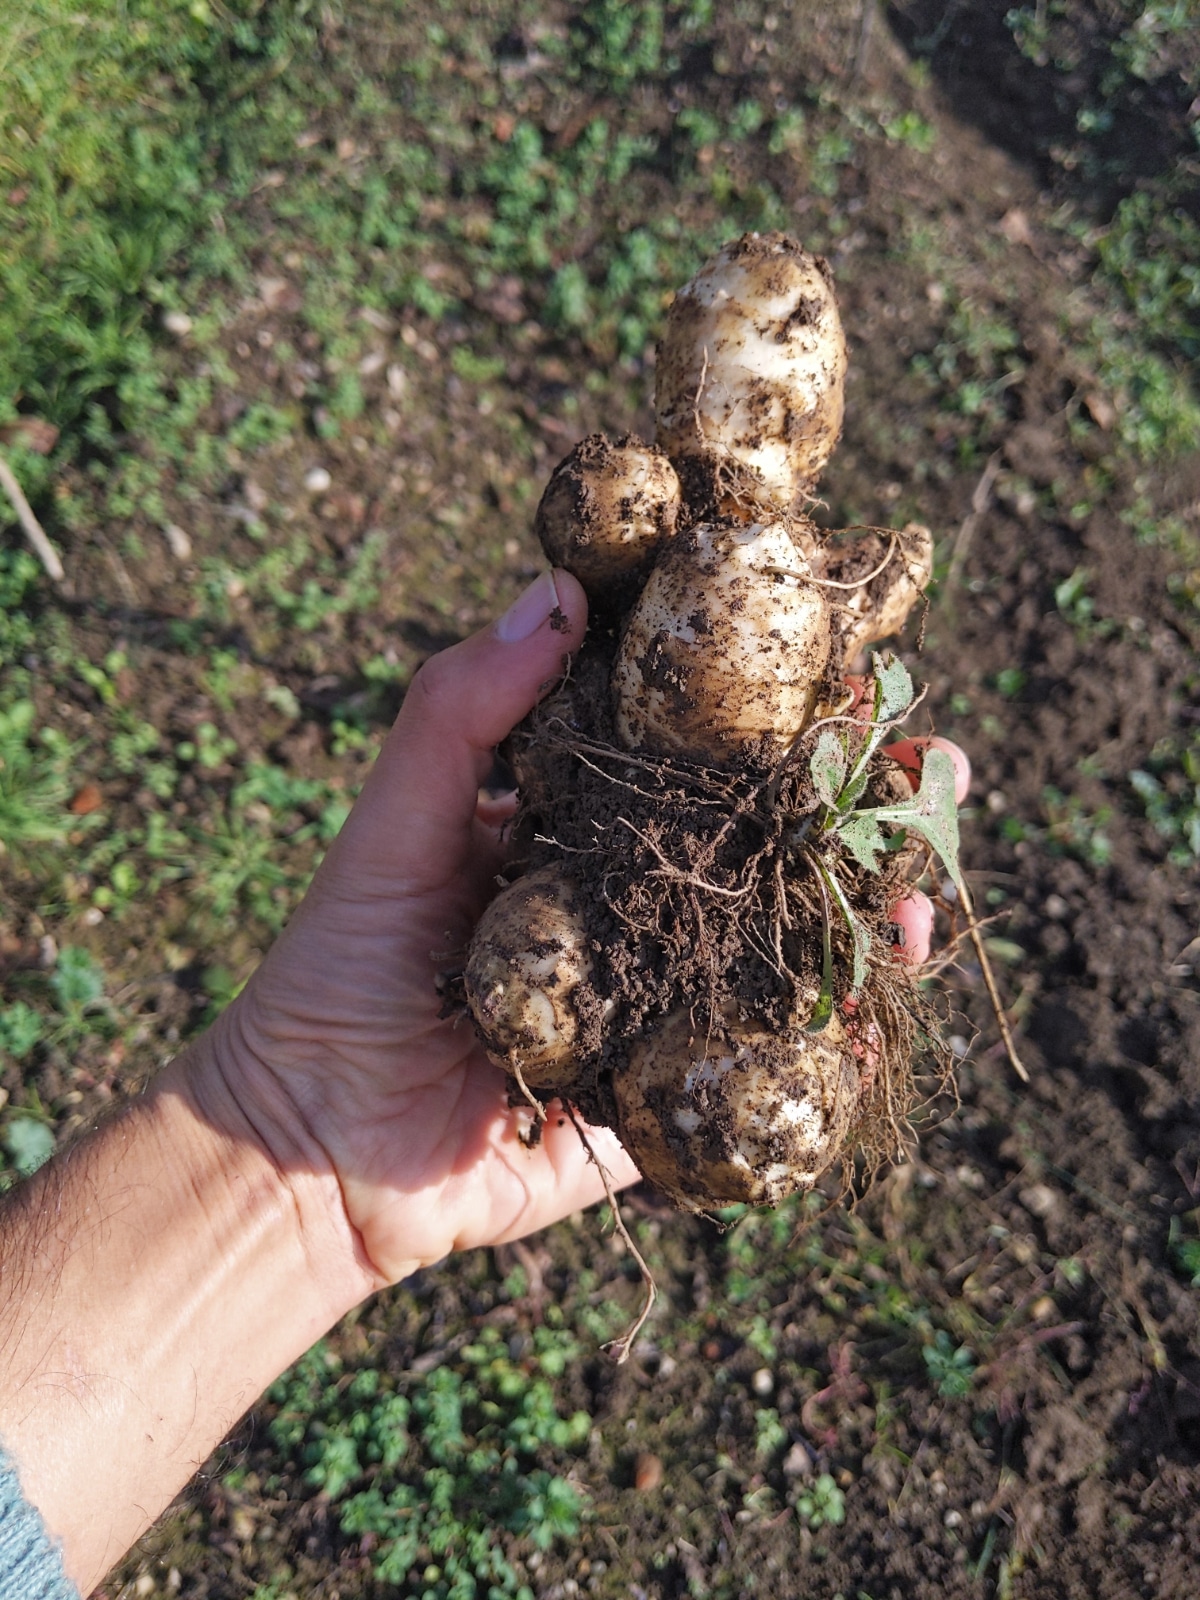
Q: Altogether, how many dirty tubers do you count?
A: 6